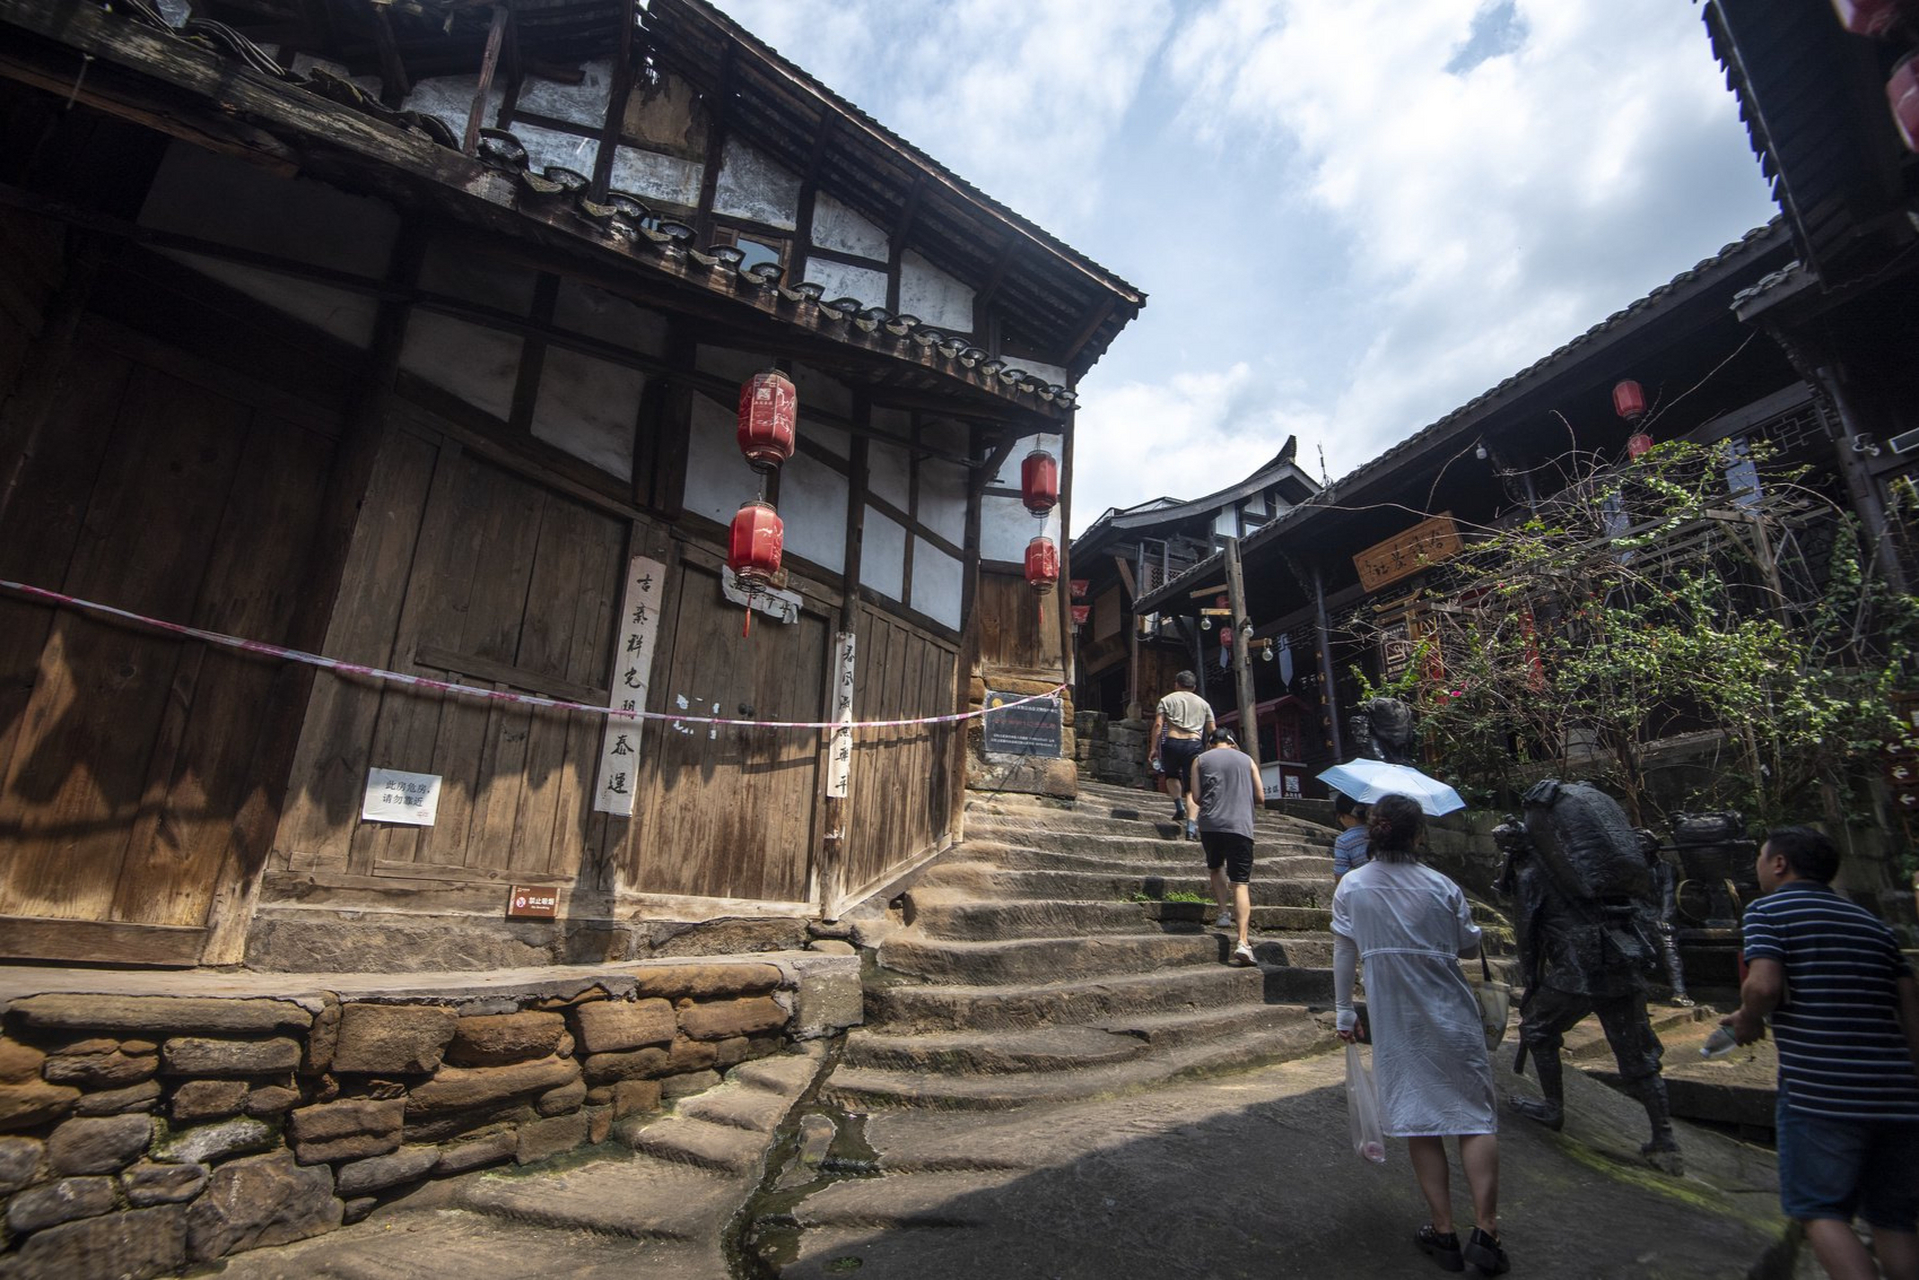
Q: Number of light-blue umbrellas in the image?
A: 1